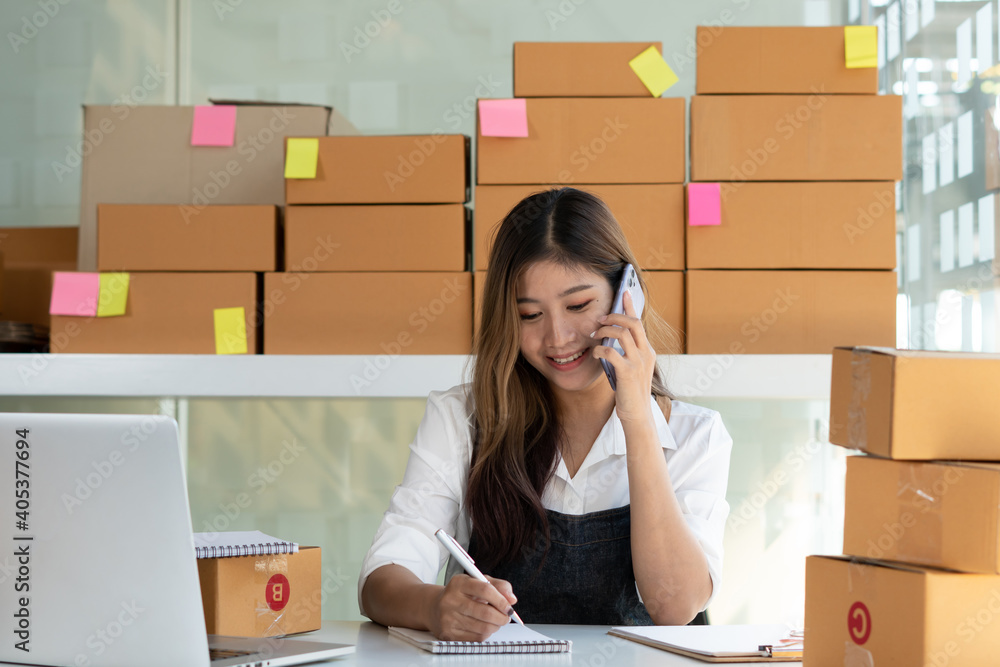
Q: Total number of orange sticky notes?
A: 0